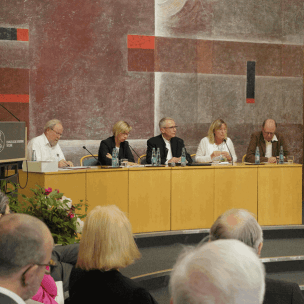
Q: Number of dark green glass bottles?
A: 0